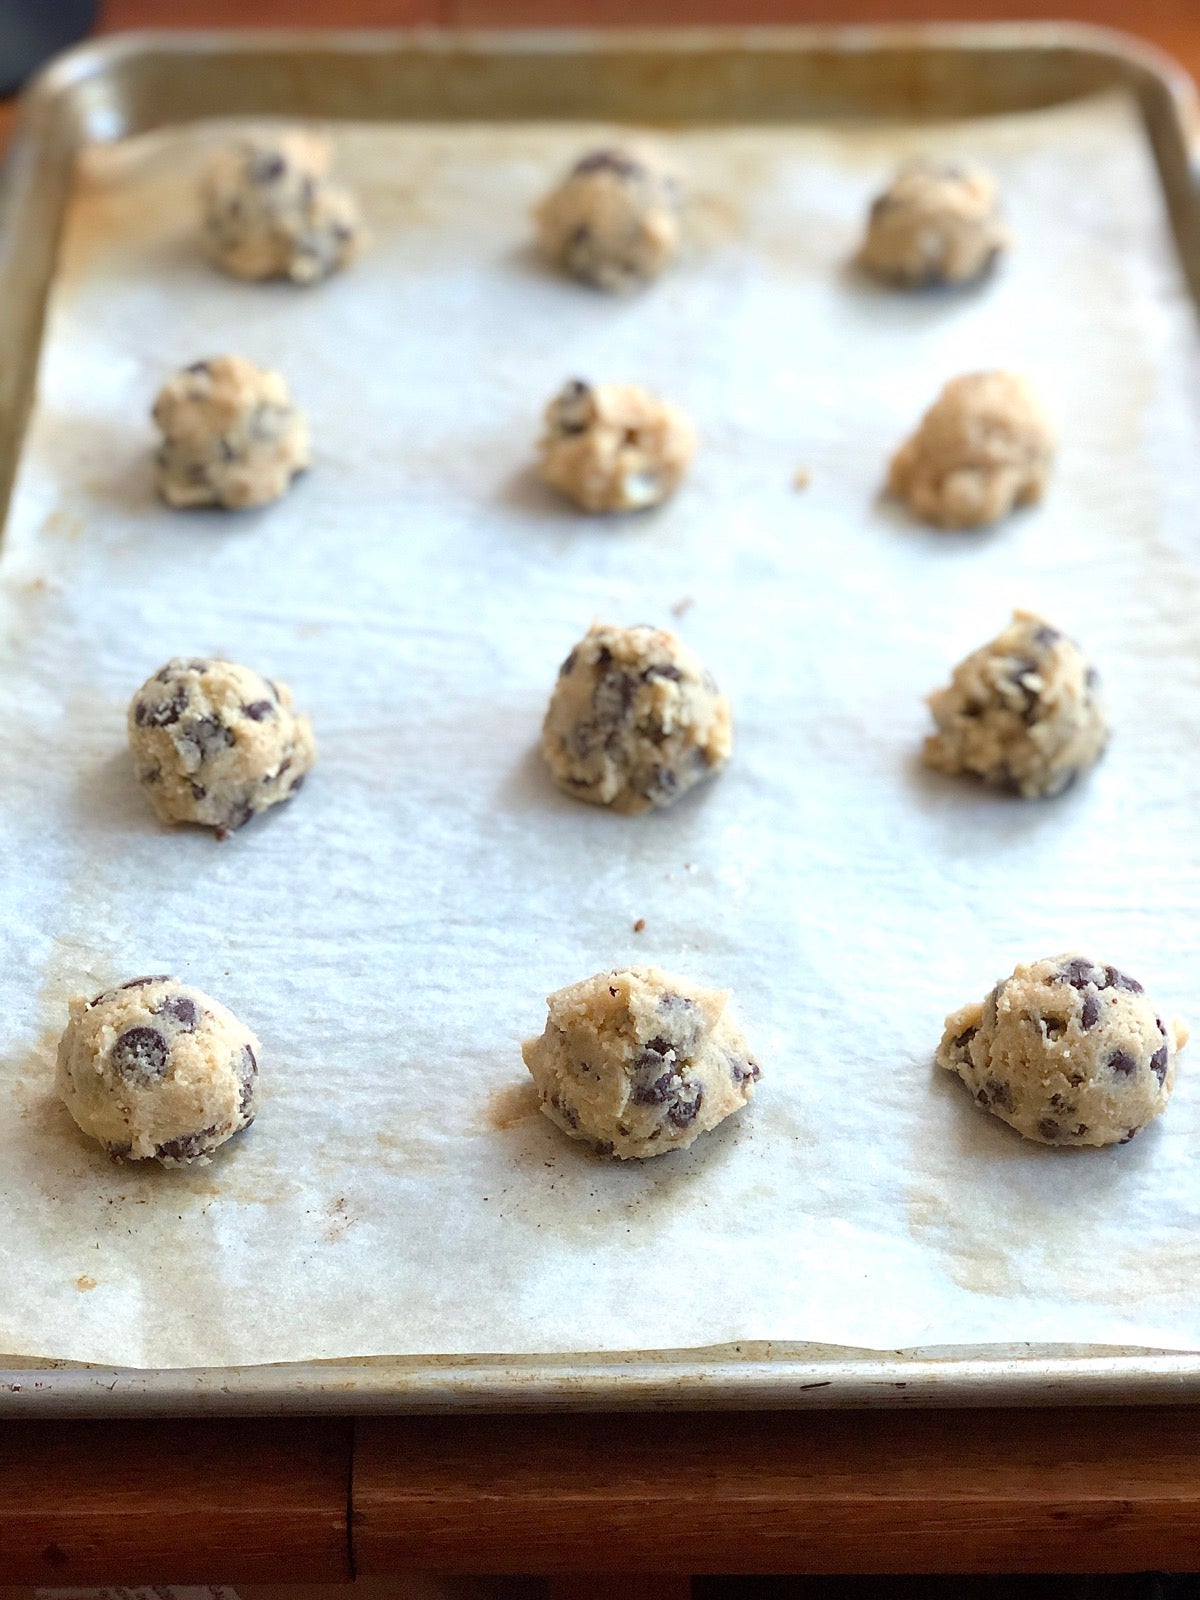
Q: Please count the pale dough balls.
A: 12